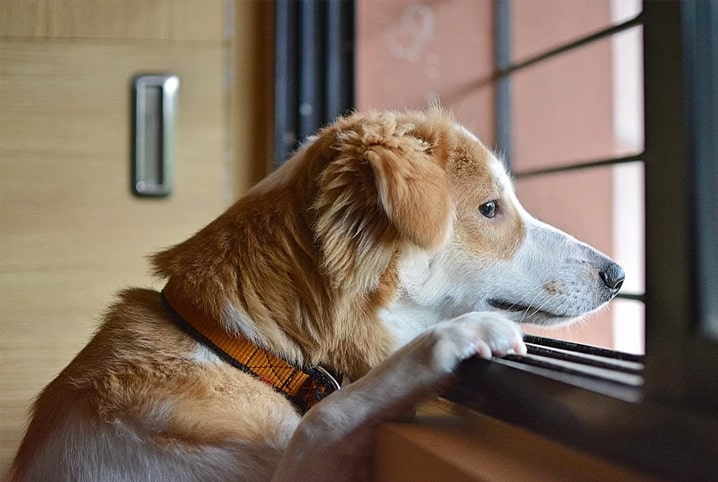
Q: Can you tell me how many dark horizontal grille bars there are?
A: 3